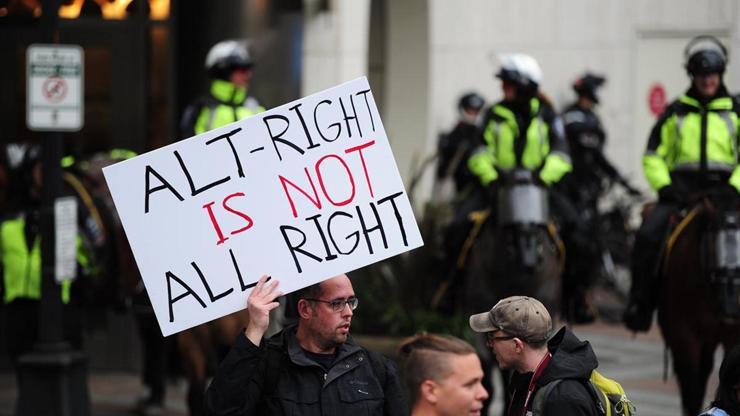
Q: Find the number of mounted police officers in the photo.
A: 3